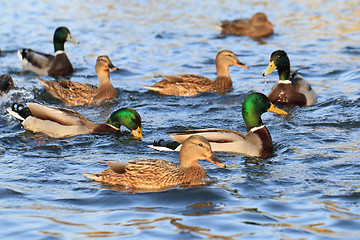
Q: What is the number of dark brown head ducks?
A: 4